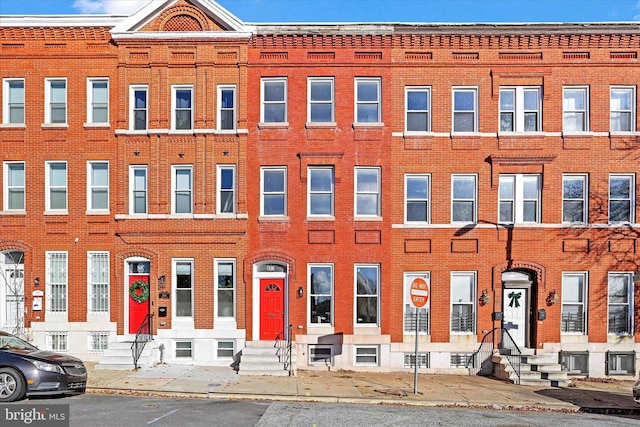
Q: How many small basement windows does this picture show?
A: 10